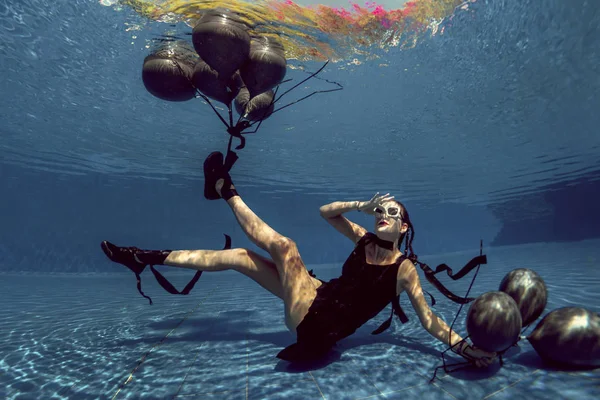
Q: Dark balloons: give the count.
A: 8